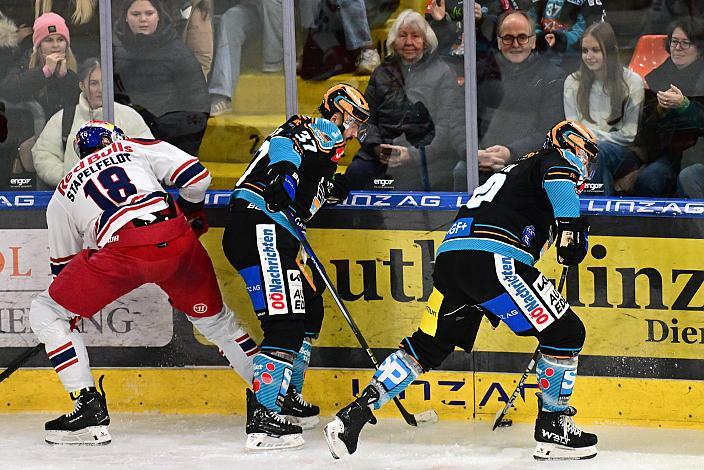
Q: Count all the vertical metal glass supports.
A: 3